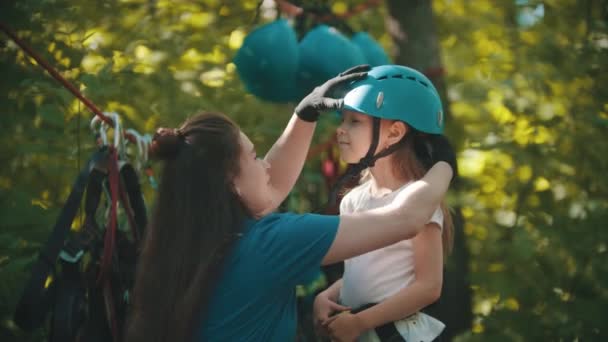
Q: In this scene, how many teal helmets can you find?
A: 4